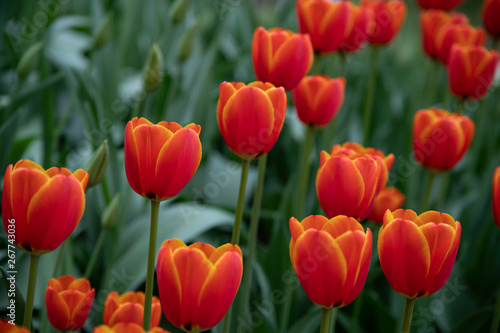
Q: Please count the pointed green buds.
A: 7